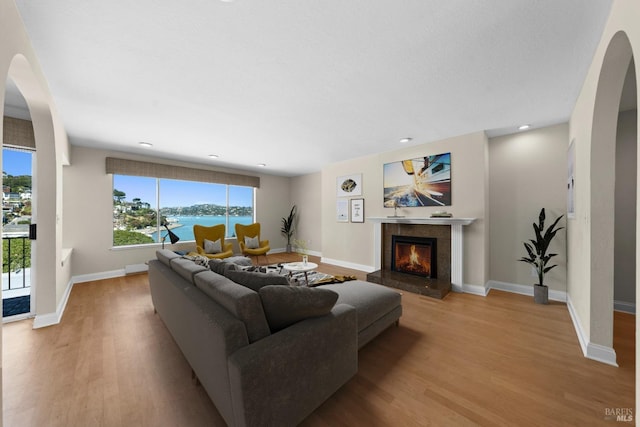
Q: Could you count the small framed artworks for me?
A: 3